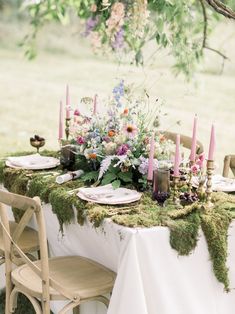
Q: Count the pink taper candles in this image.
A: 7